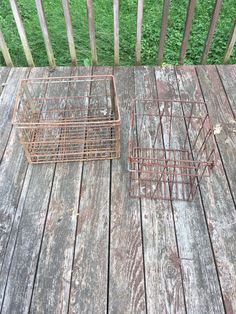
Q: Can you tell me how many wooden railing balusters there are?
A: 11